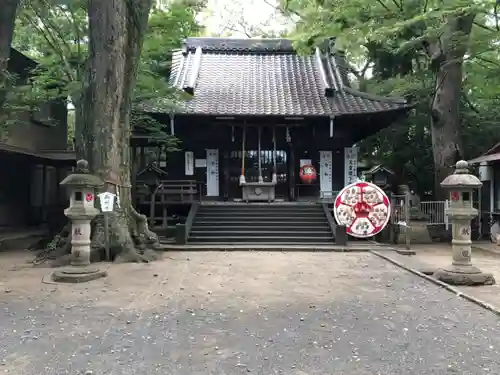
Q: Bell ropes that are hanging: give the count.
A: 3